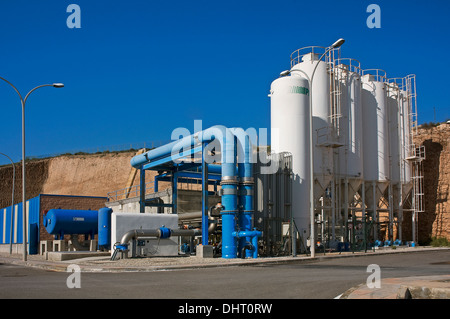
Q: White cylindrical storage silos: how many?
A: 5